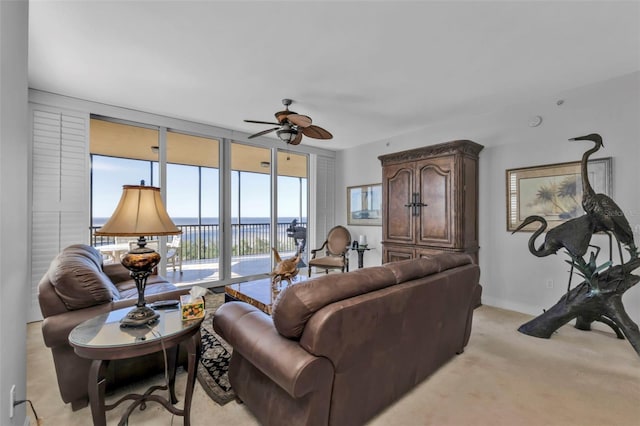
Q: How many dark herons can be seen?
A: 2